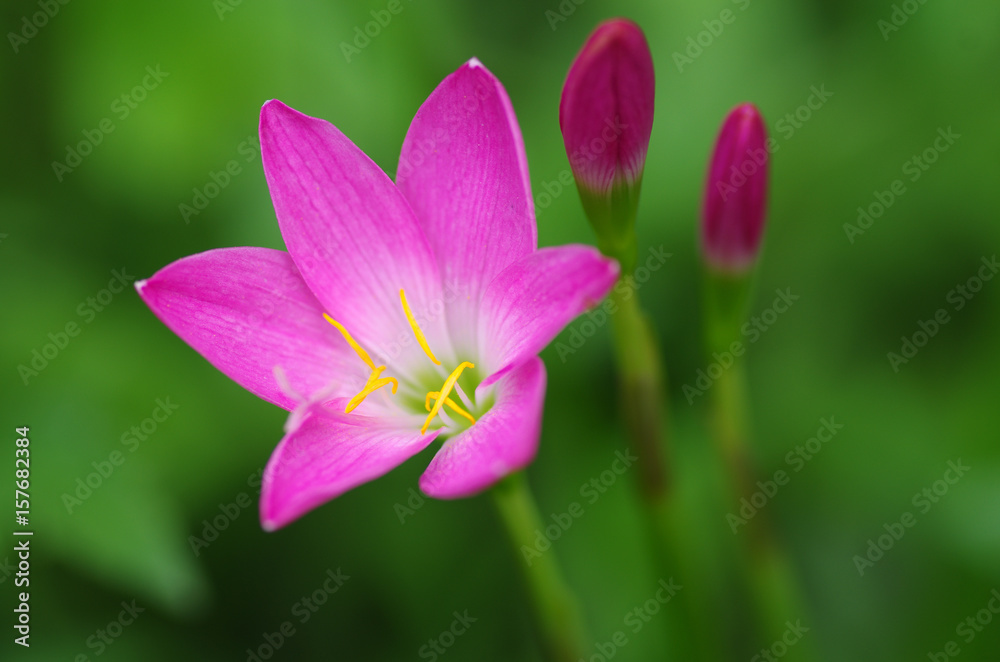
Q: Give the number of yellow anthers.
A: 6